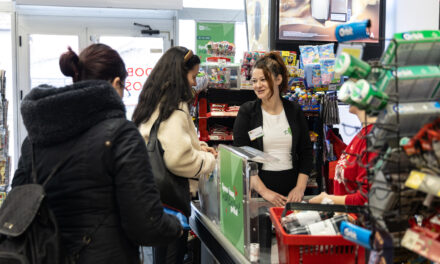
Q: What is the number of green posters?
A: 2